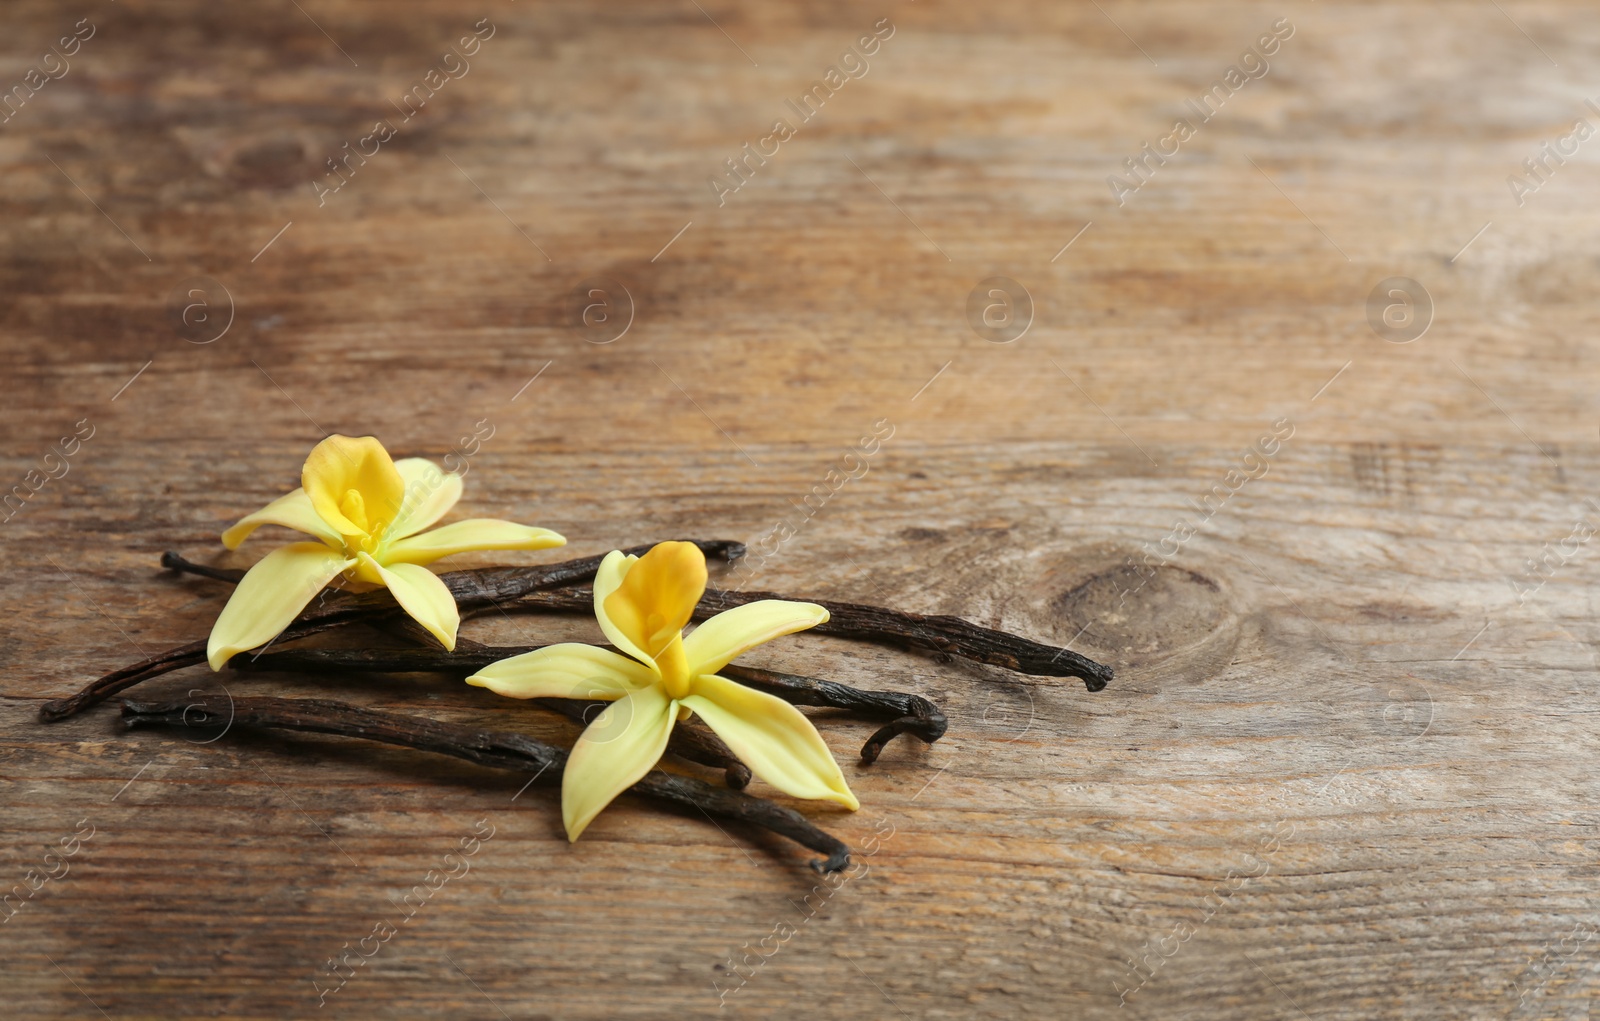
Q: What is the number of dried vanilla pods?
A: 5